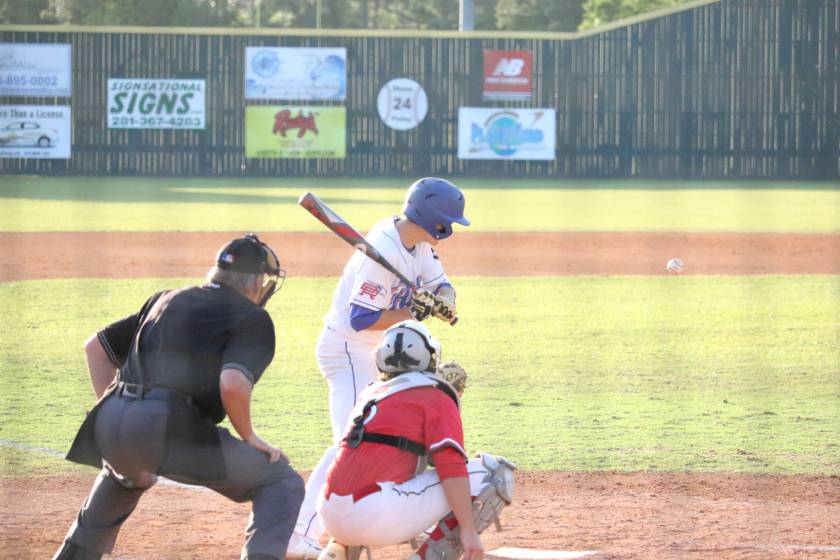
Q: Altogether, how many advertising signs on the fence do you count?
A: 7